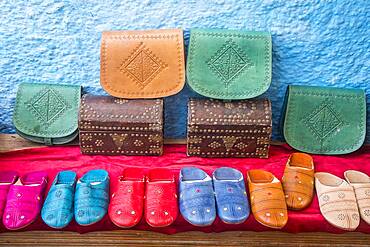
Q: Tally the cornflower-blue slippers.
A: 2